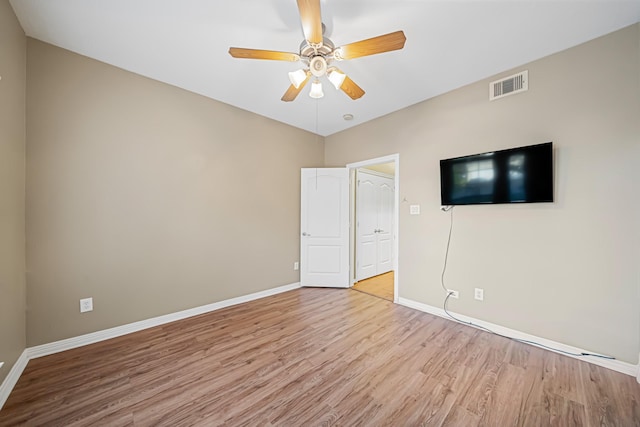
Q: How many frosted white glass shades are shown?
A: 3